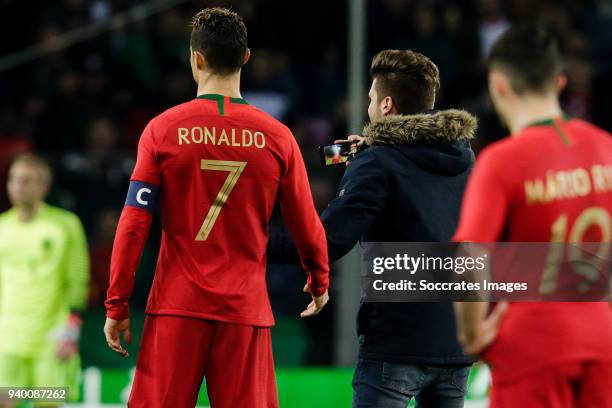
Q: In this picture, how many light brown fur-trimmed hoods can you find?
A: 1